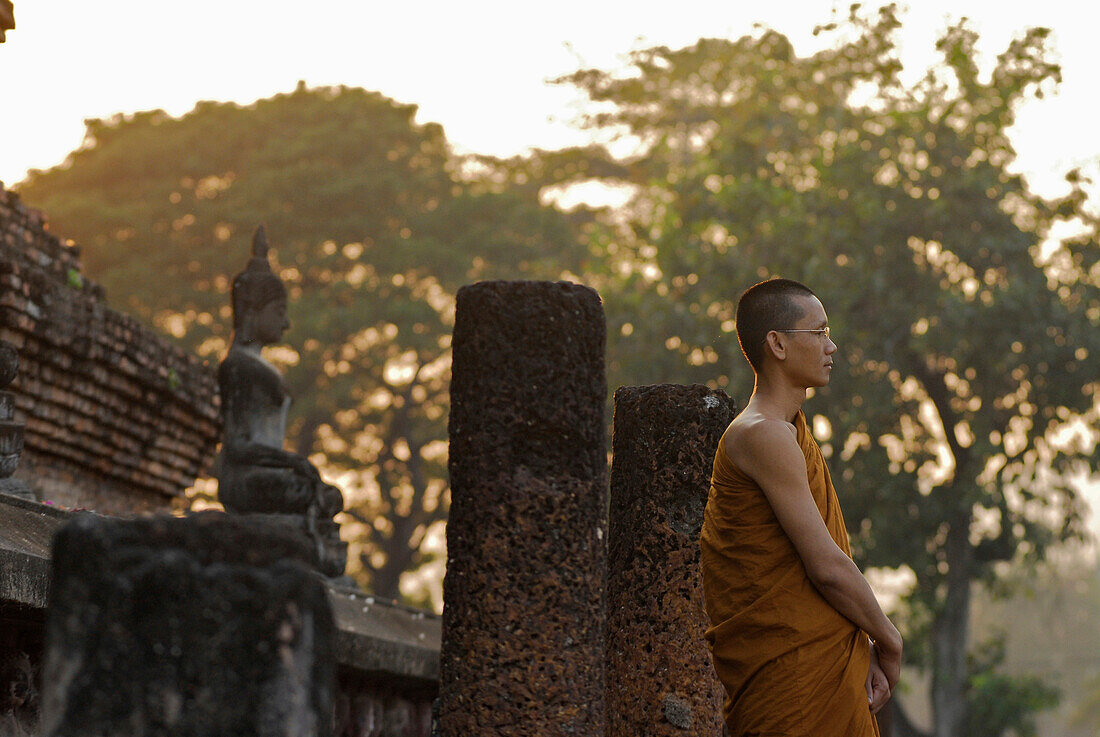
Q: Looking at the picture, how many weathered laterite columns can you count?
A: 2